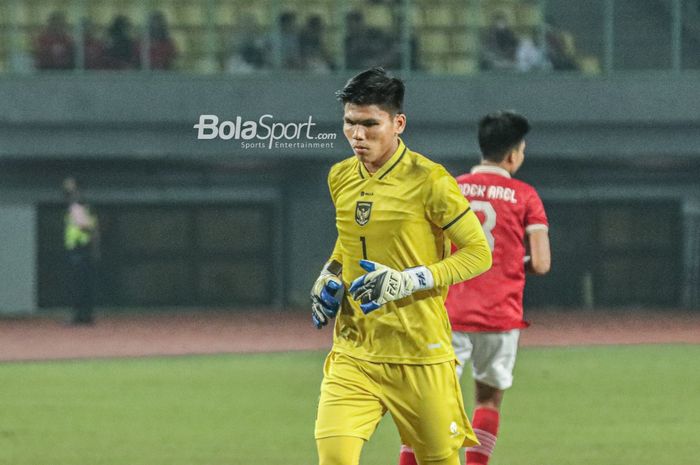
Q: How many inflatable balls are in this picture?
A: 0